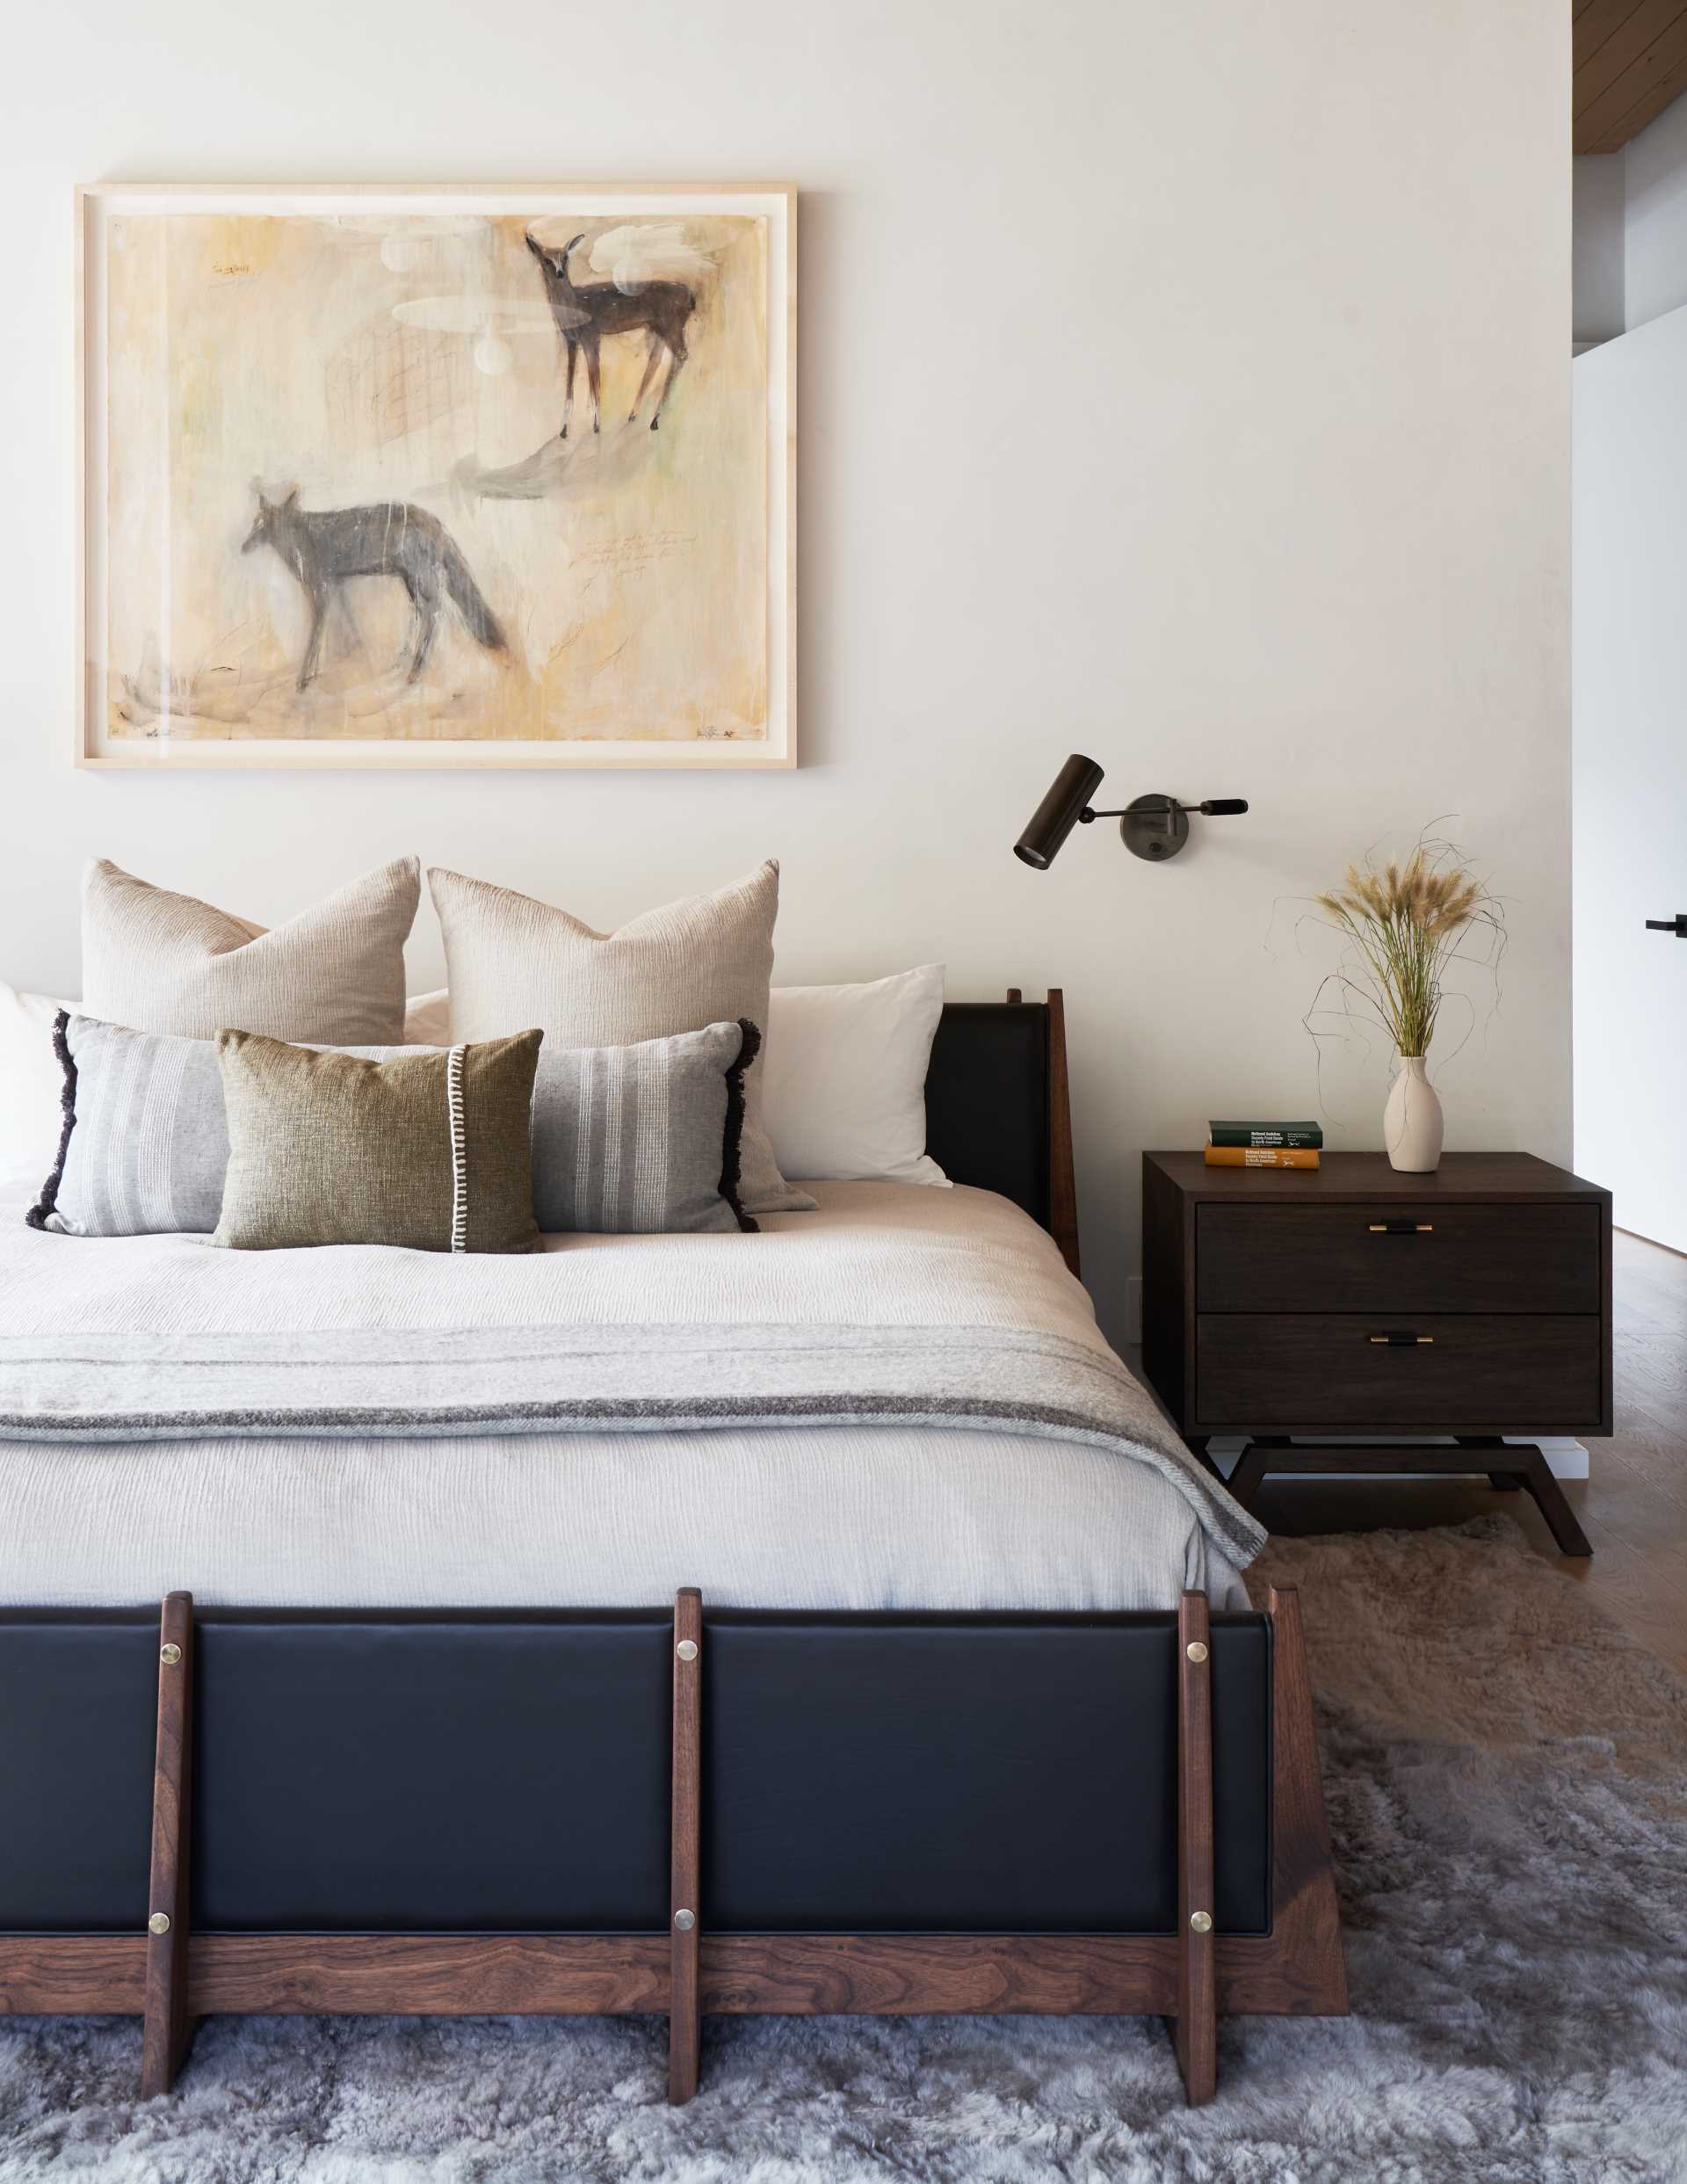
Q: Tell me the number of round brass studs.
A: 6